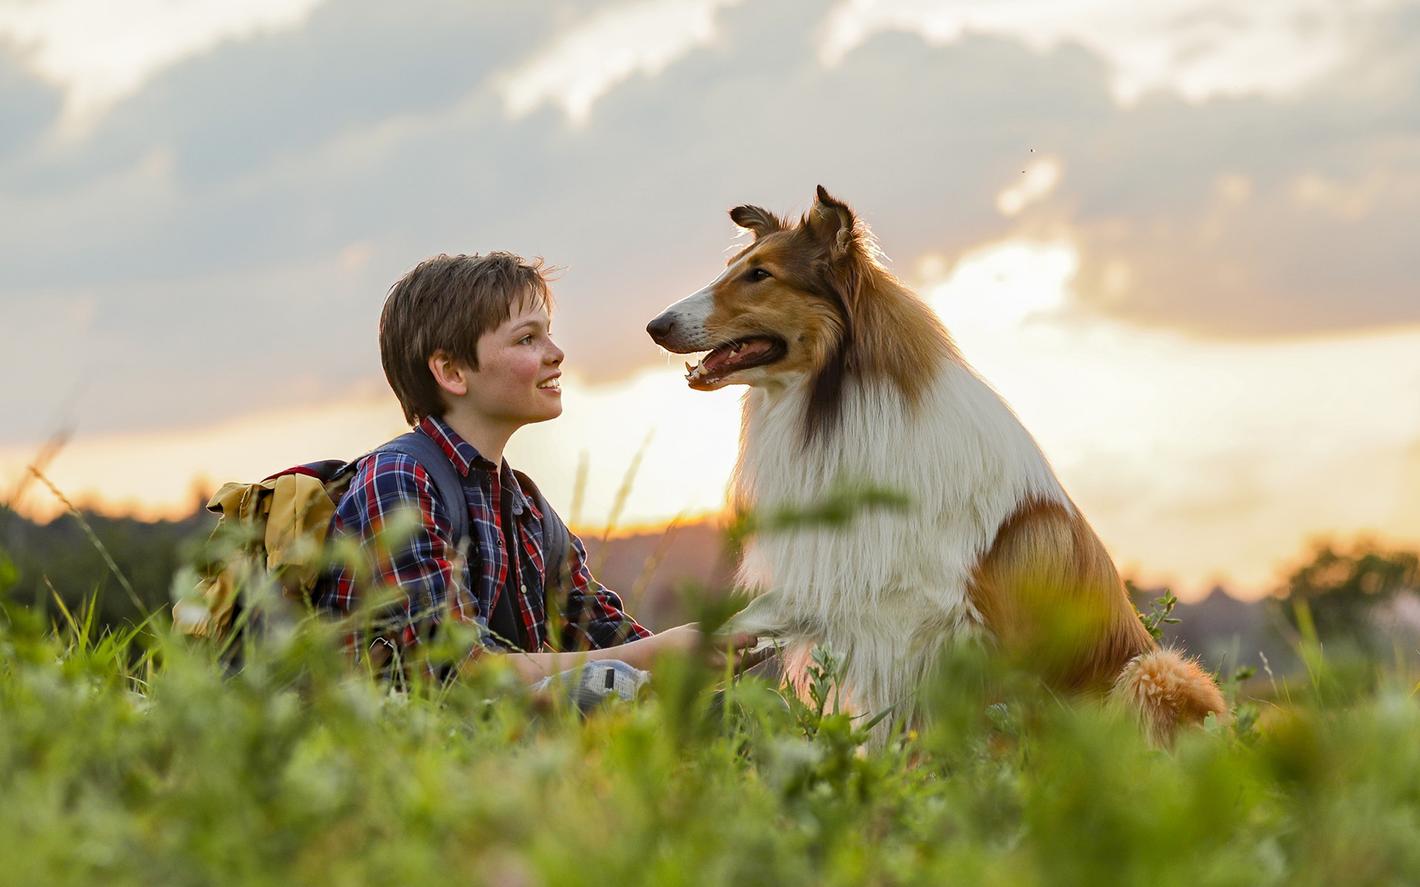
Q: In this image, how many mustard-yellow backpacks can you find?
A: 1